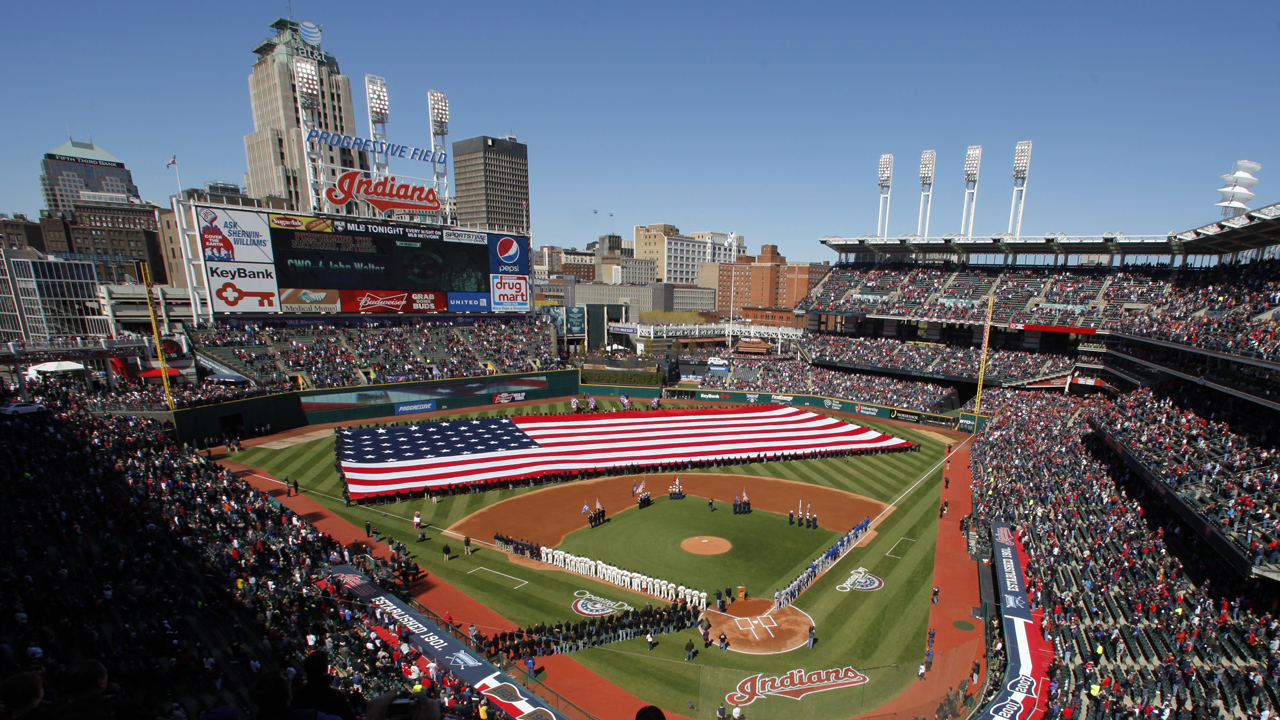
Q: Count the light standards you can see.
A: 7